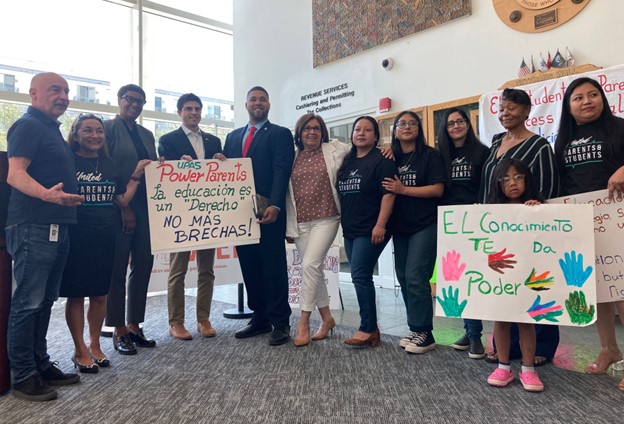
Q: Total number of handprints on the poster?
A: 7